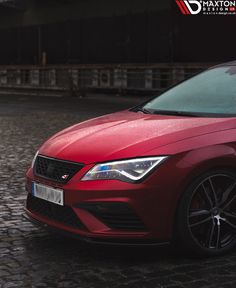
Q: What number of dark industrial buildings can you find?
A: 1